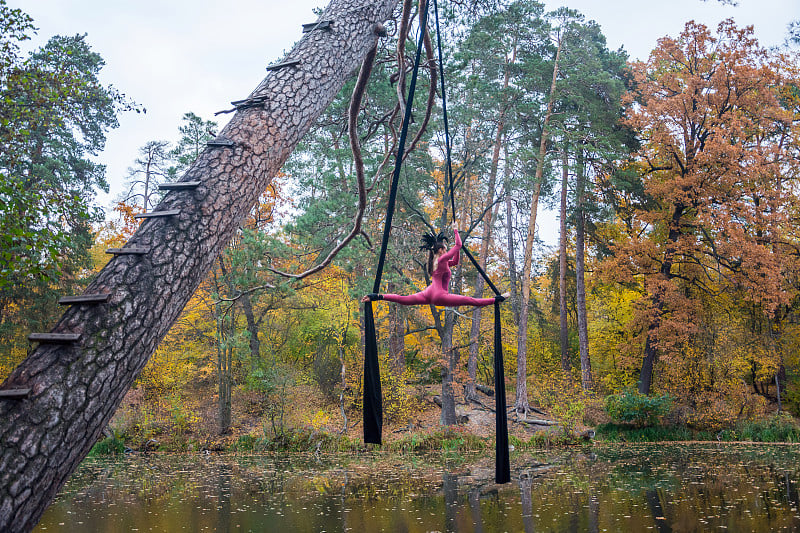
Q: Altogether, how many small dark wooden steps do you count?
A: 10